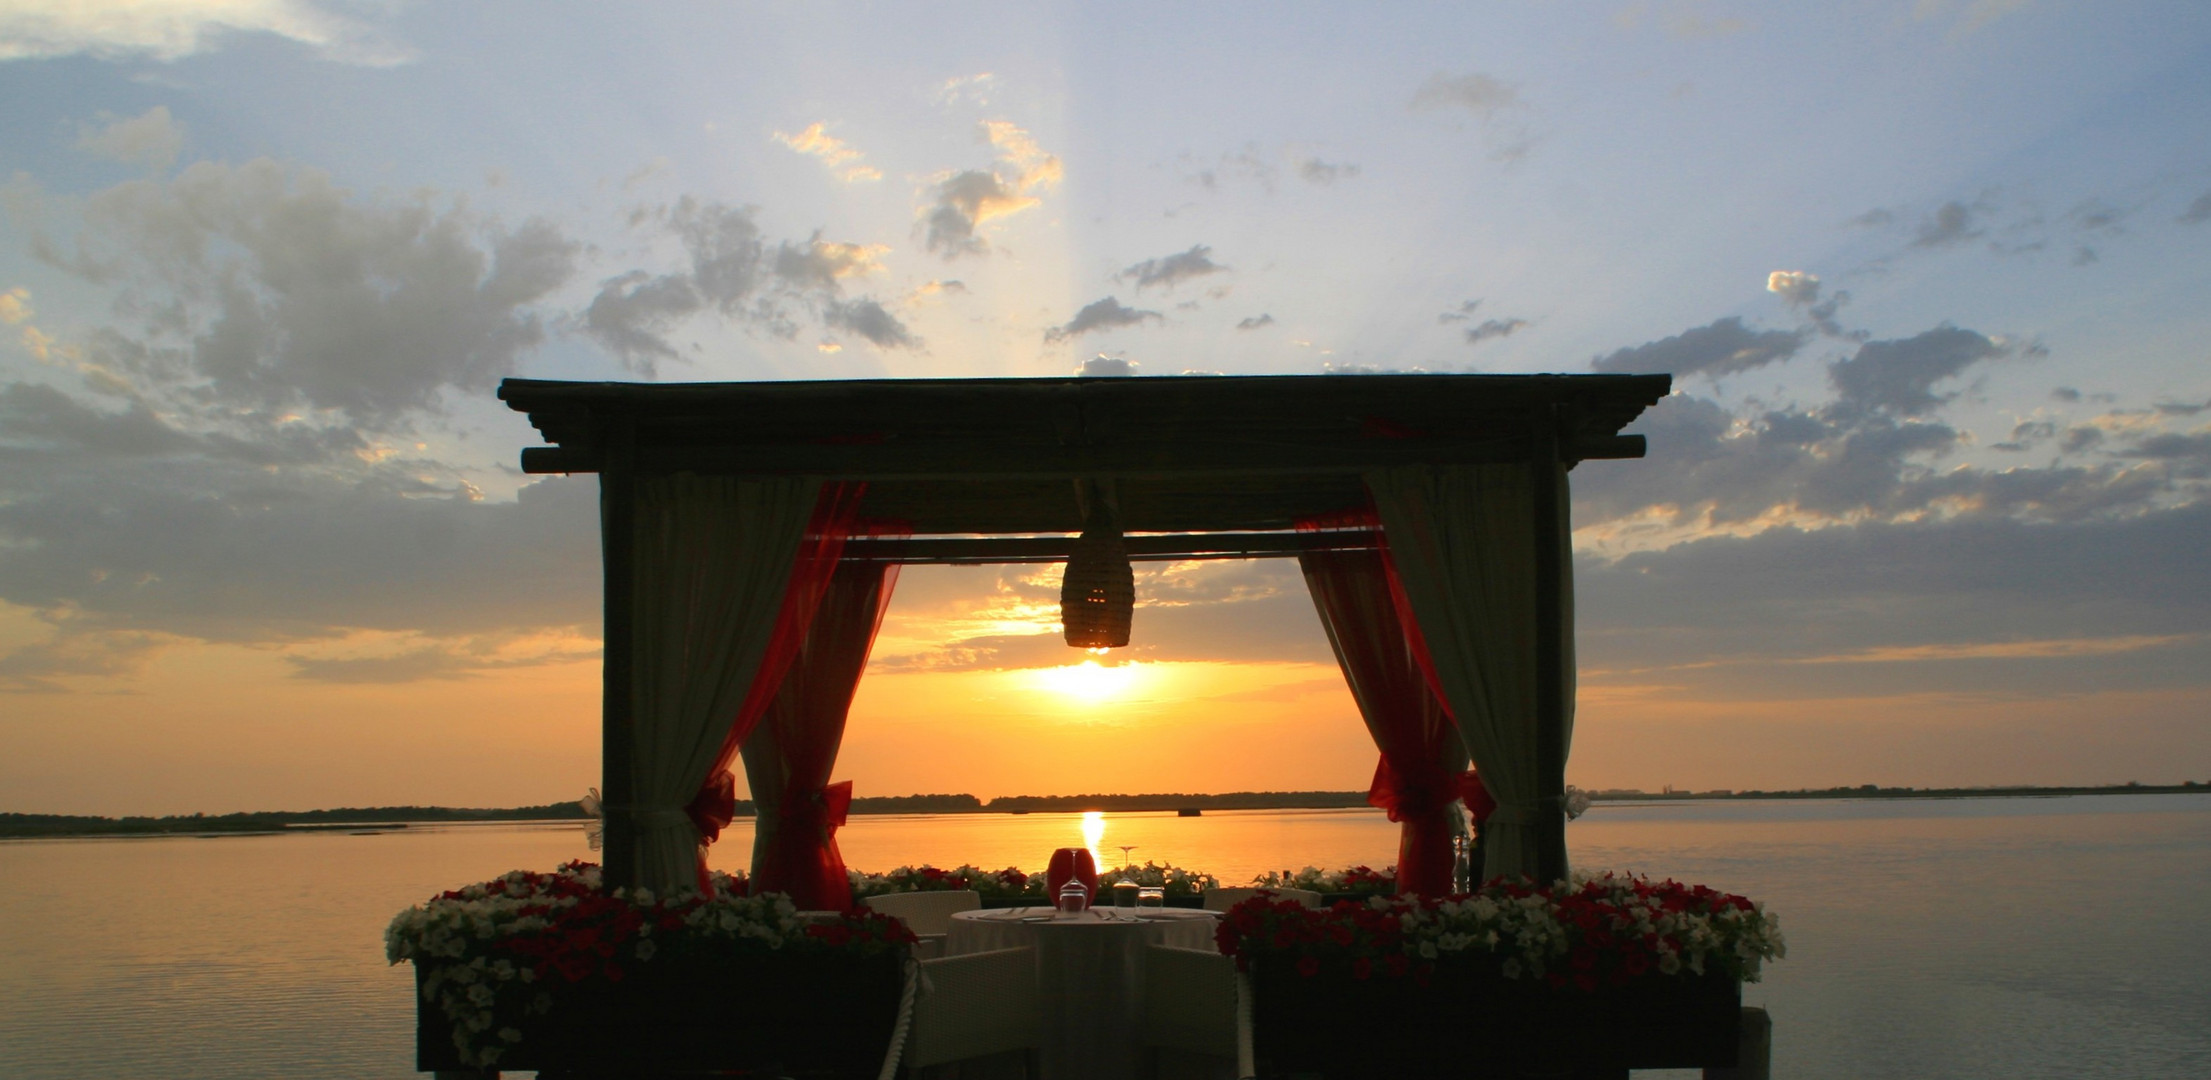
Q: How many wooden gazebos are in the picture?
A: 1